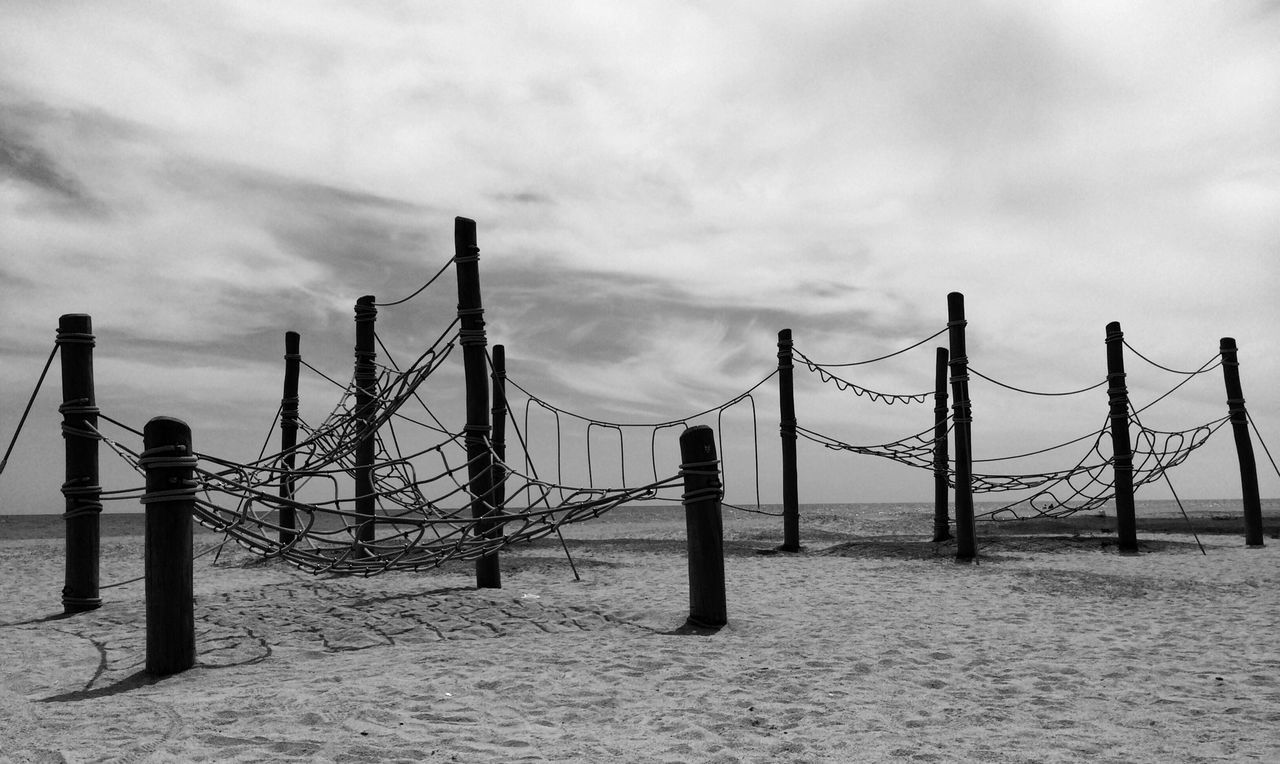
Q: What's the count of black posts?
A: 12